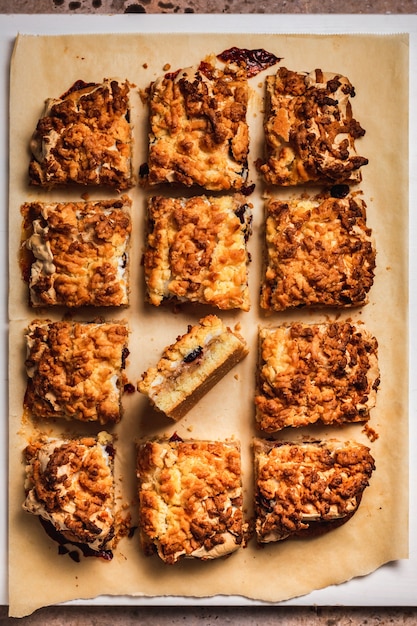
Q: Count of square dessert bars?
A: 12